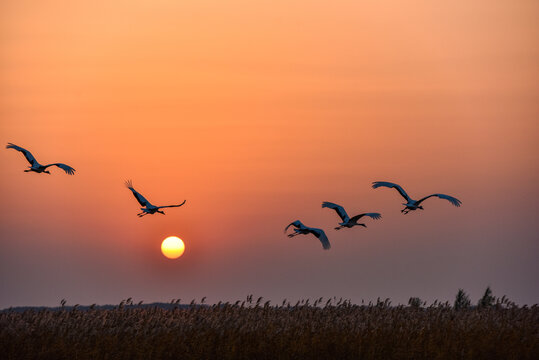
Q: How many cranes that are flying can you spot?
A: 5